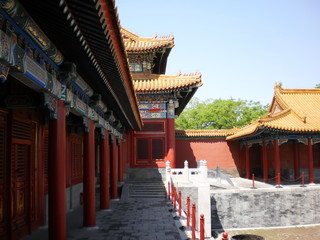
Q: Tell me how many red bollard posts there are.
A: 11